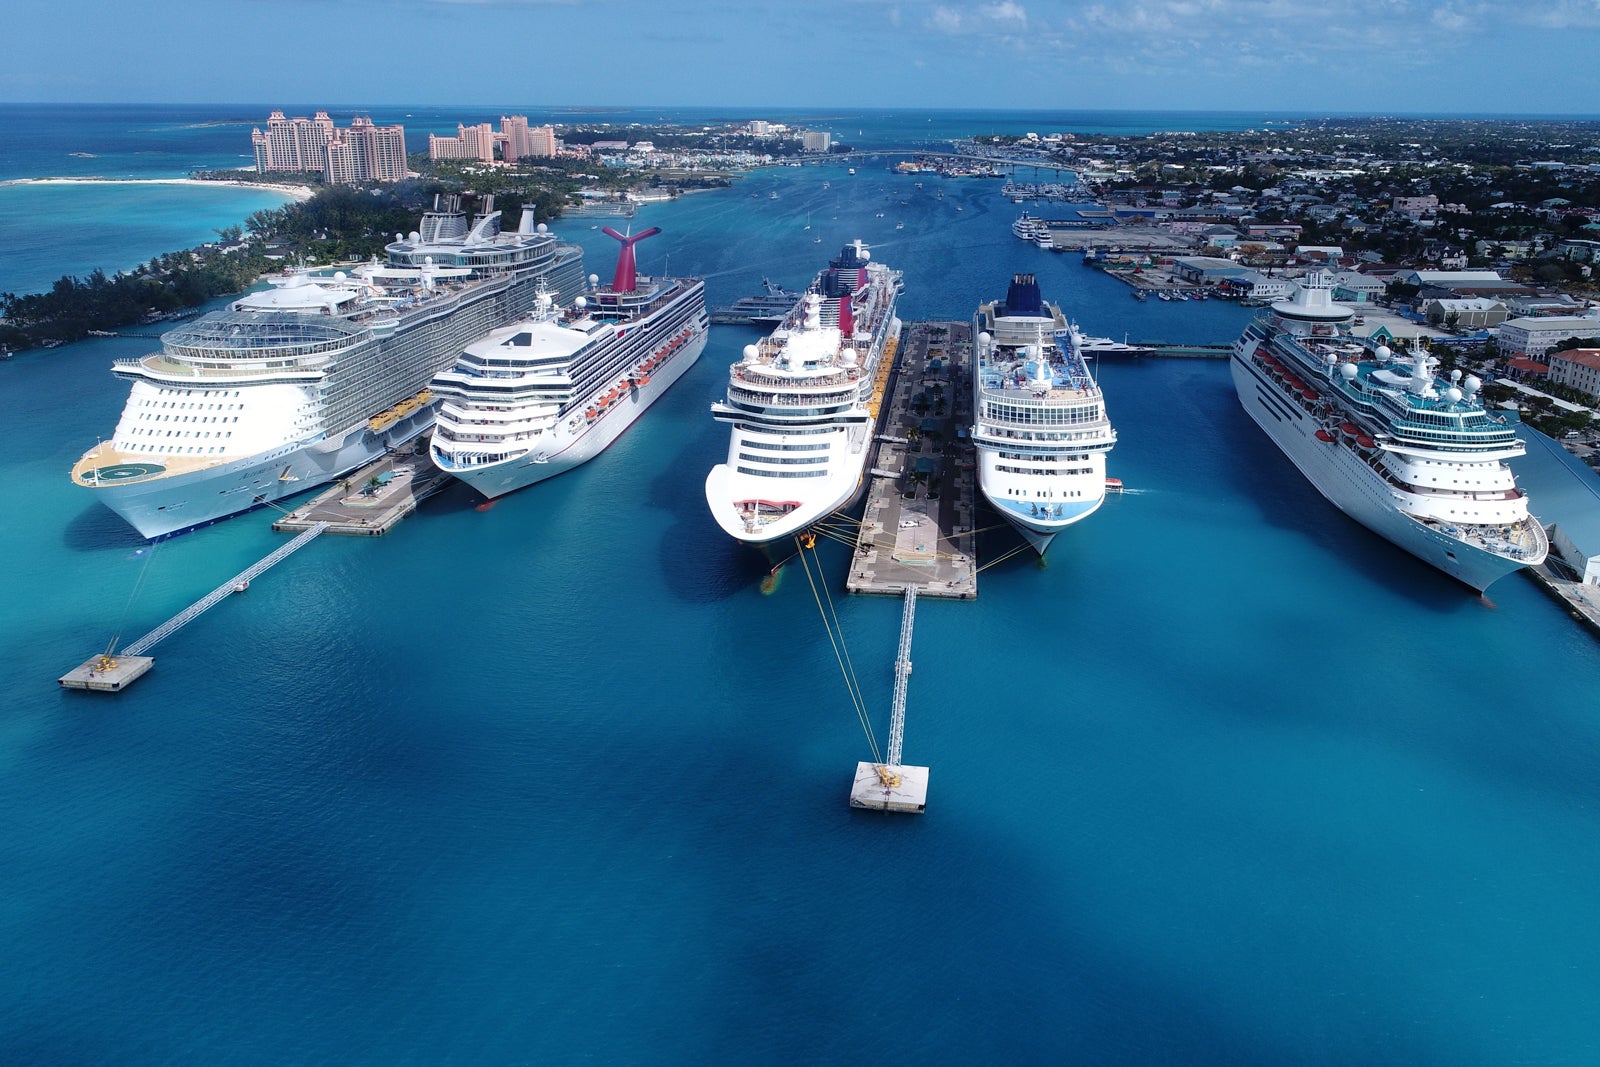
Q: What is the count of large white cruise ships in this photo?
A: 5